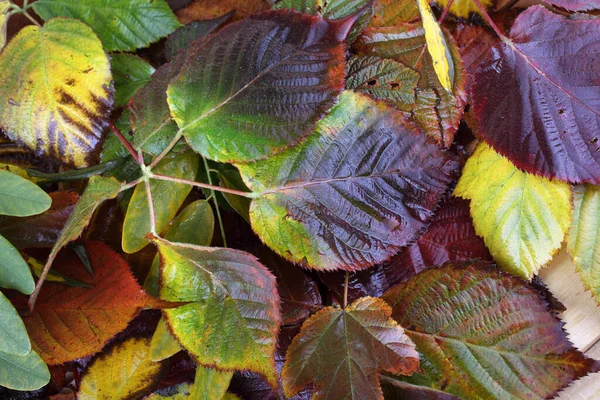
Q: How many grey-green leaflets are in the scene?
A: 4